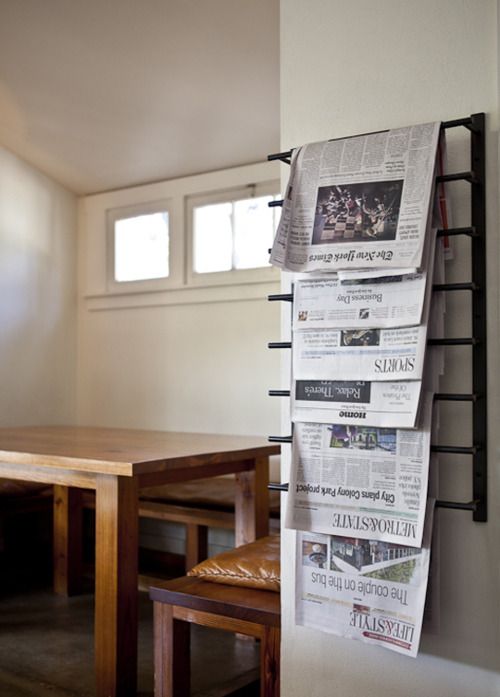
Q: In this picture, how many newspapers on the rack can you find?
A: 6